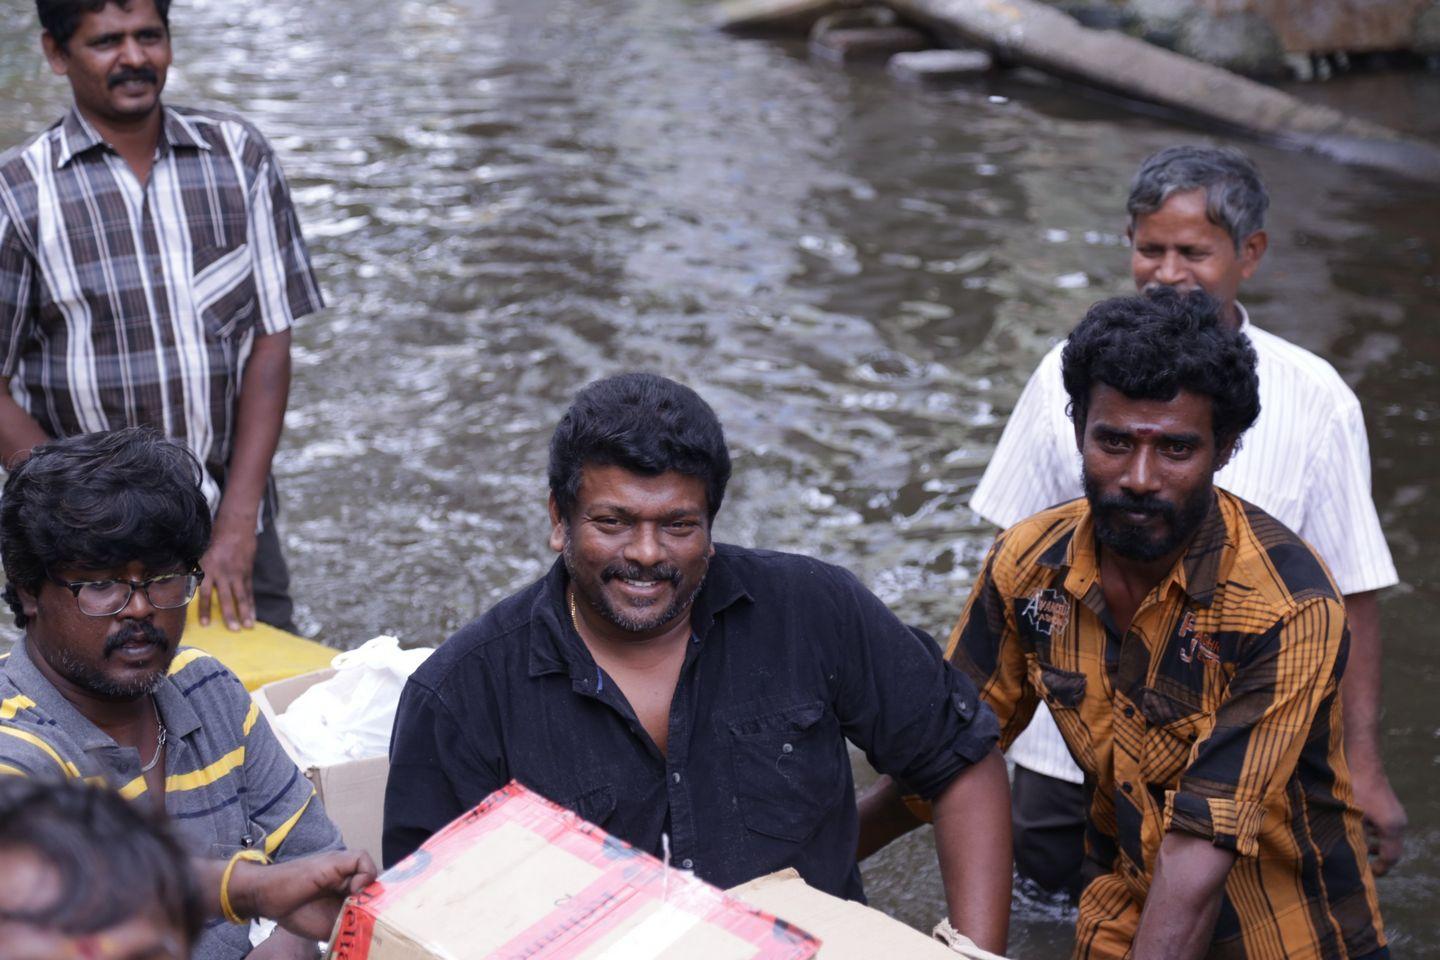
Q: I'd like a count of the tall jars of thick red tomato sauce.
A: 0